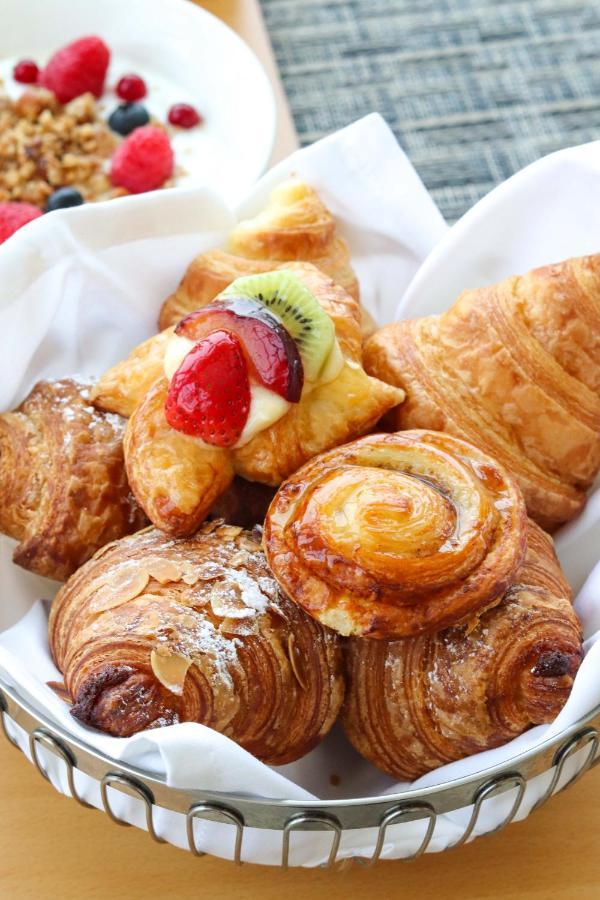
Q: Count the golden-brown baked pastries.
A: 7